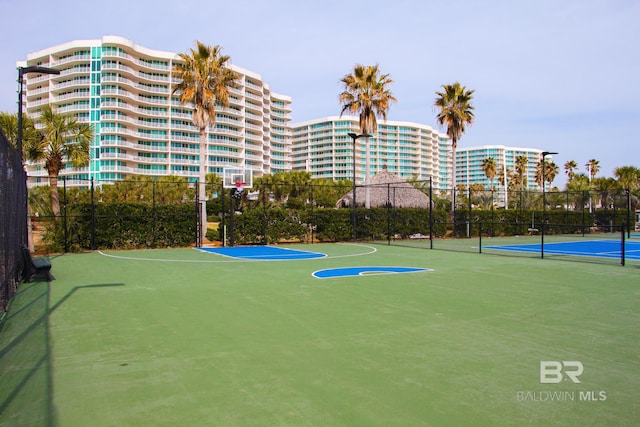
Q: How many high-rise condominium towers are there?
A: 3